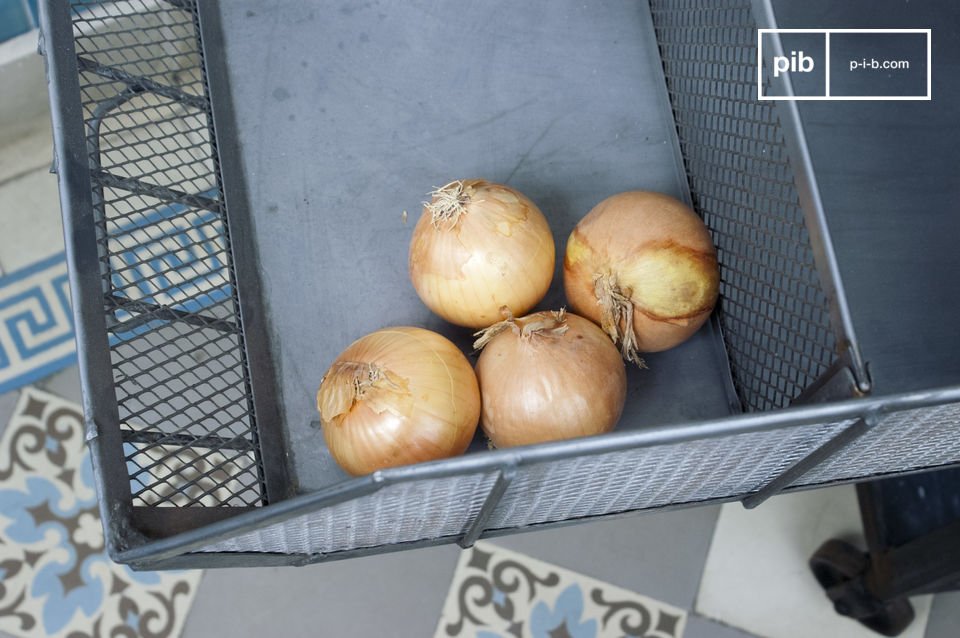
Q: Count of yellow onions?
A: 4